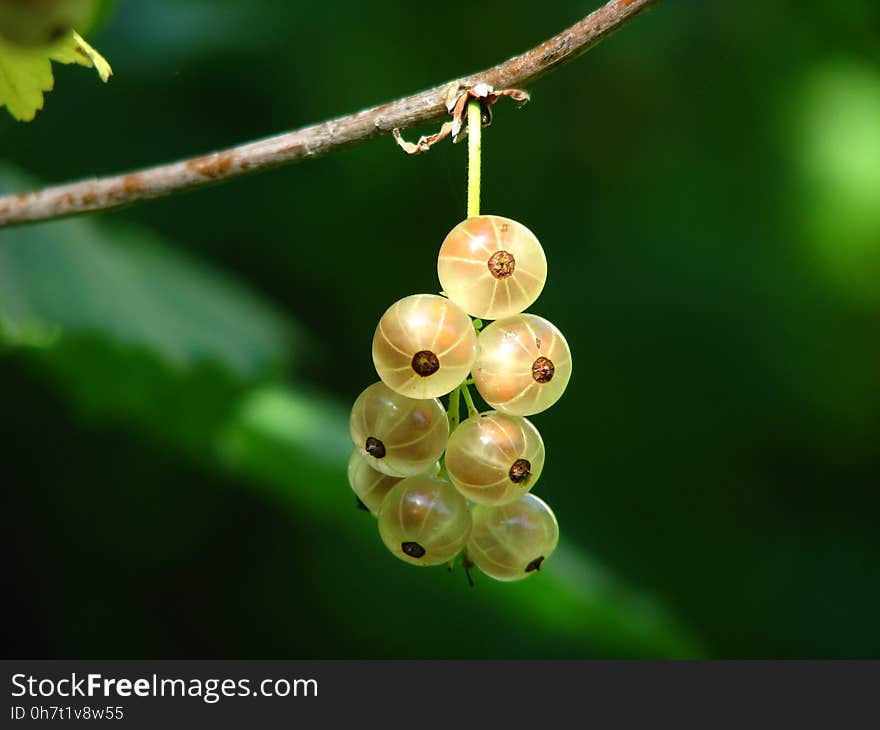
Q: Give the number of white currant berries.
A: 8